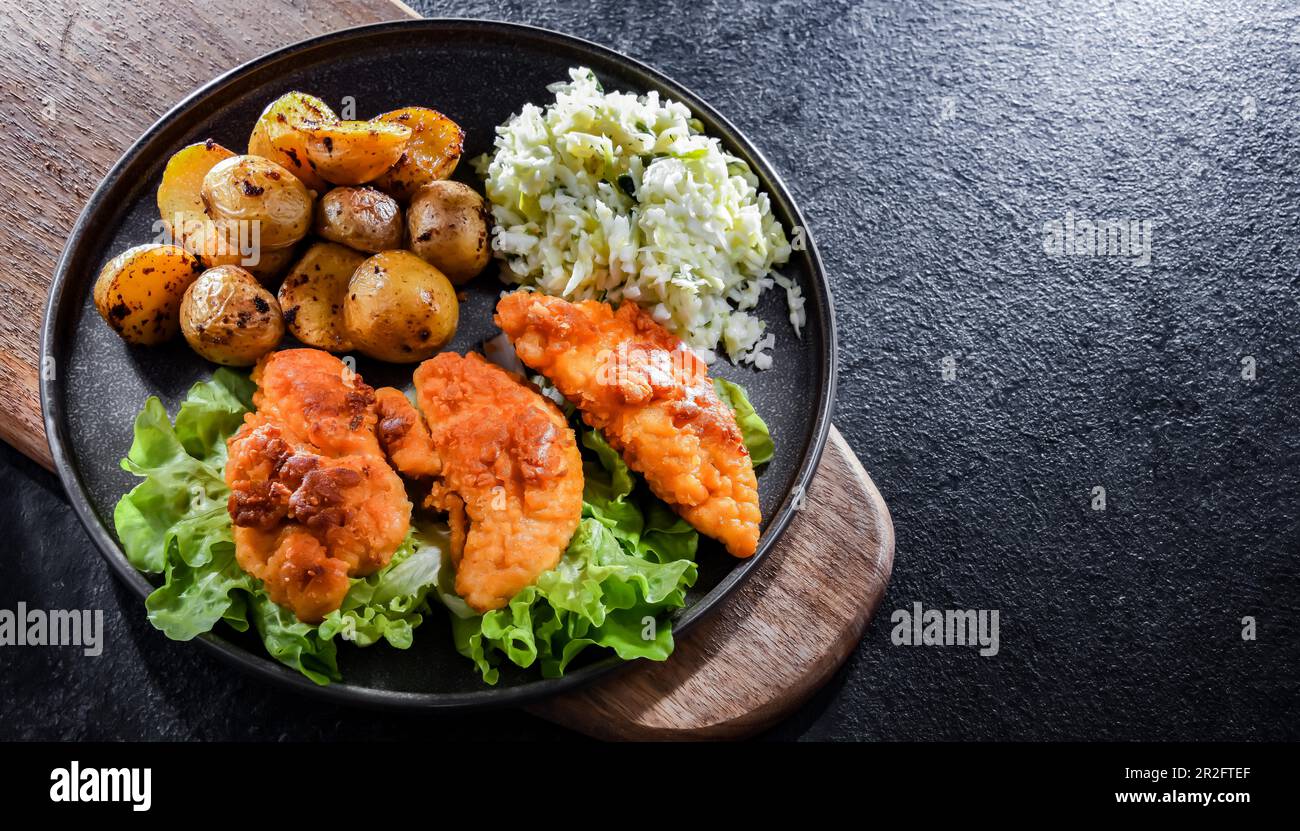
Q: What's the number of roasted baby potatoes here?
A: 11